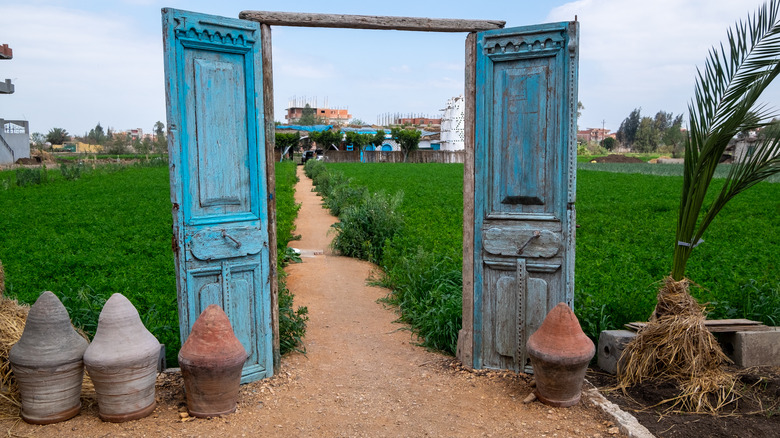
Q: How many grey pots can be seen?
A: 2